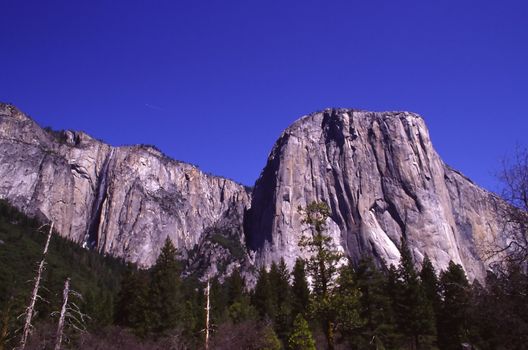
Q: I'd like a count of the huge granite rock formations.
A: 2